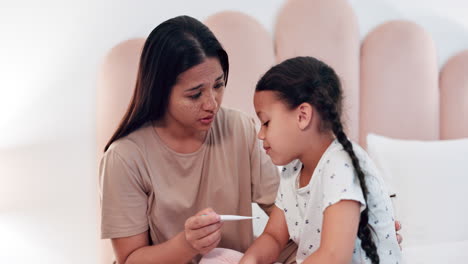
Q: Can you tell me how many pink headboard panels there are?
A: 5